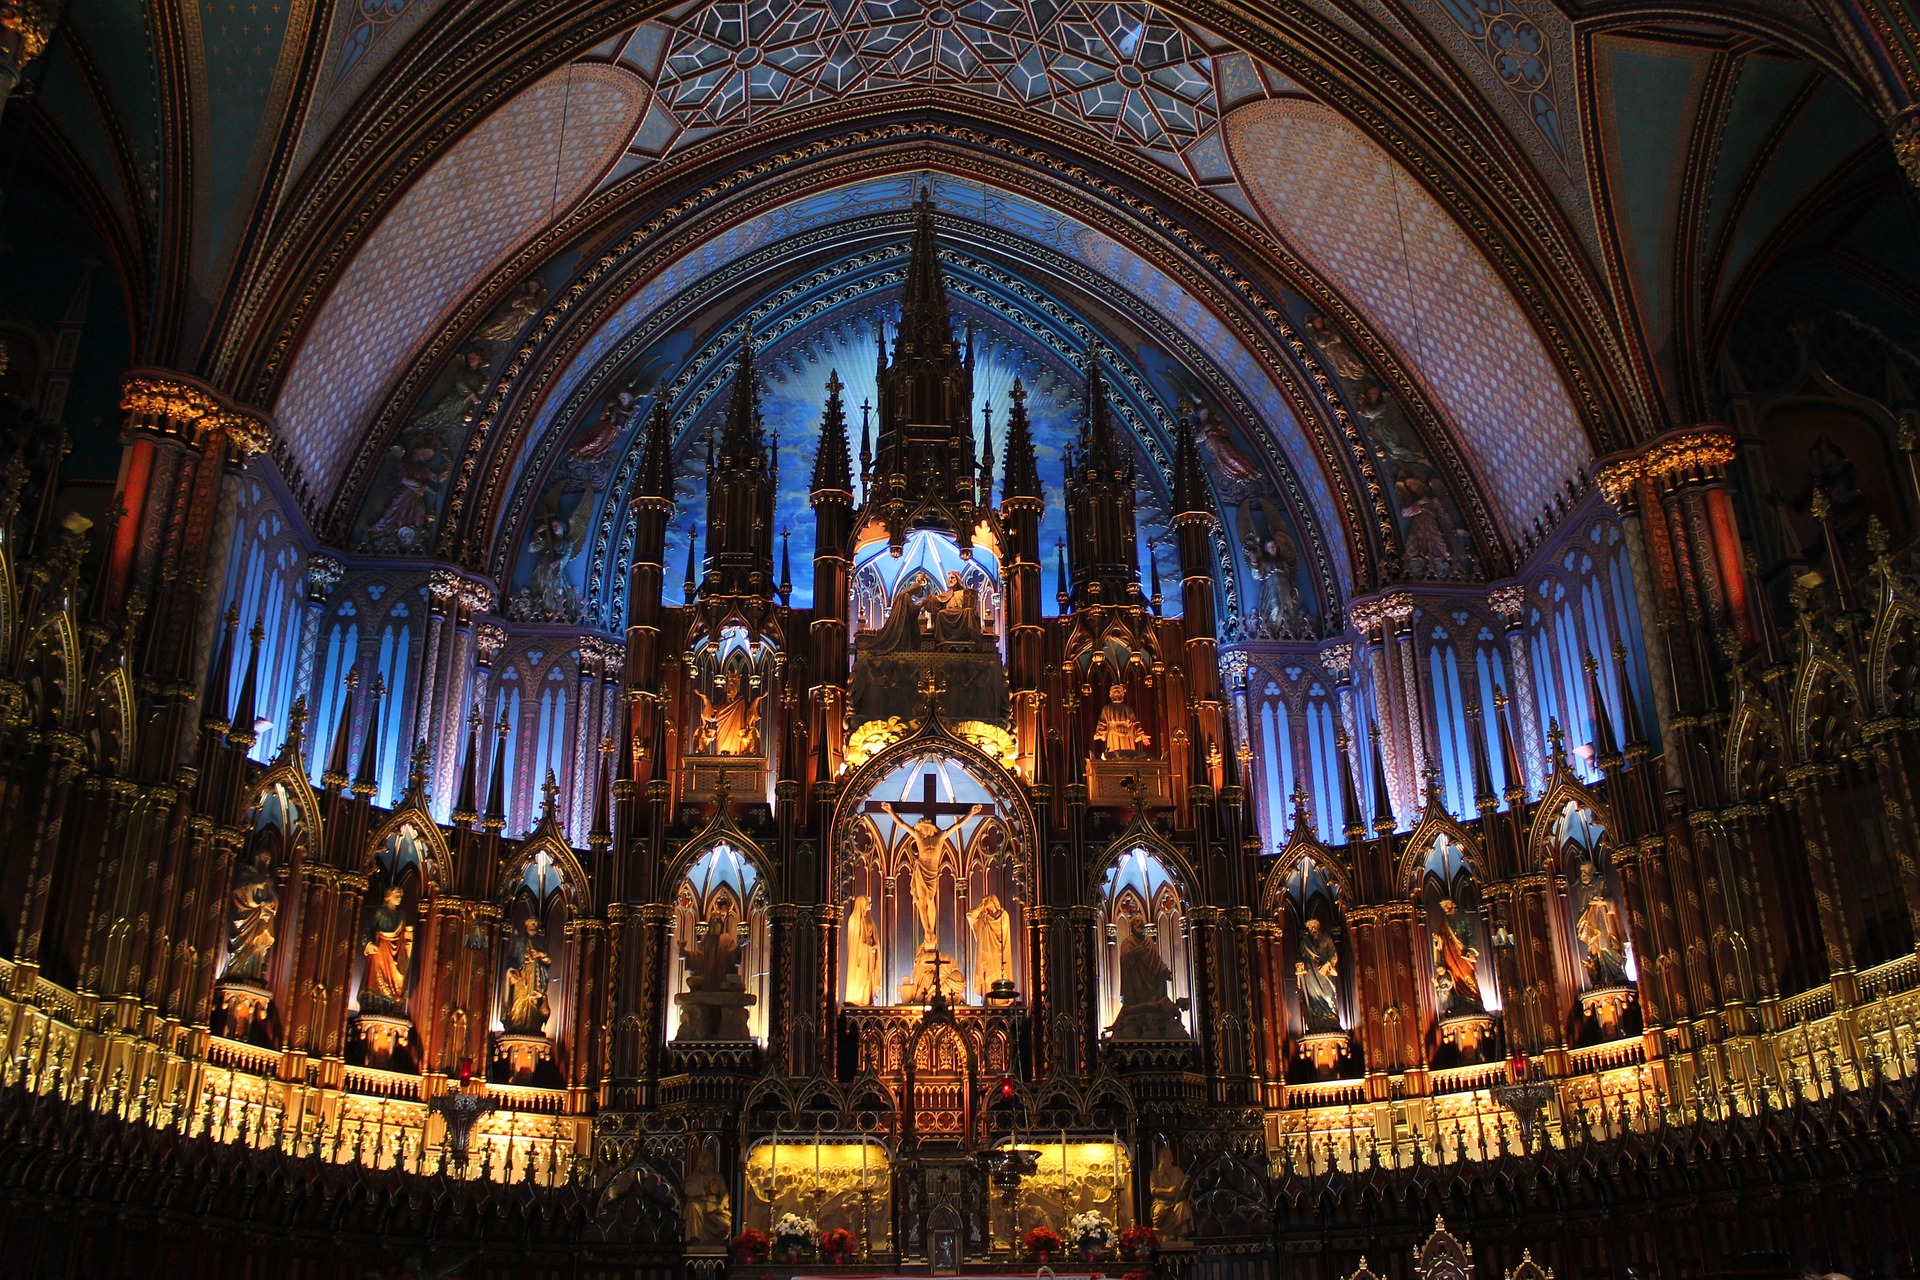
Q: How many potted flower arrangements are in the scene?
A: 6